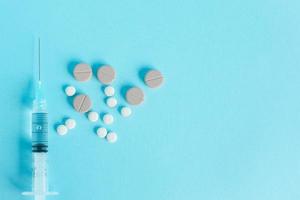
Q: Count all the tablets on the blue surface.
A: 15